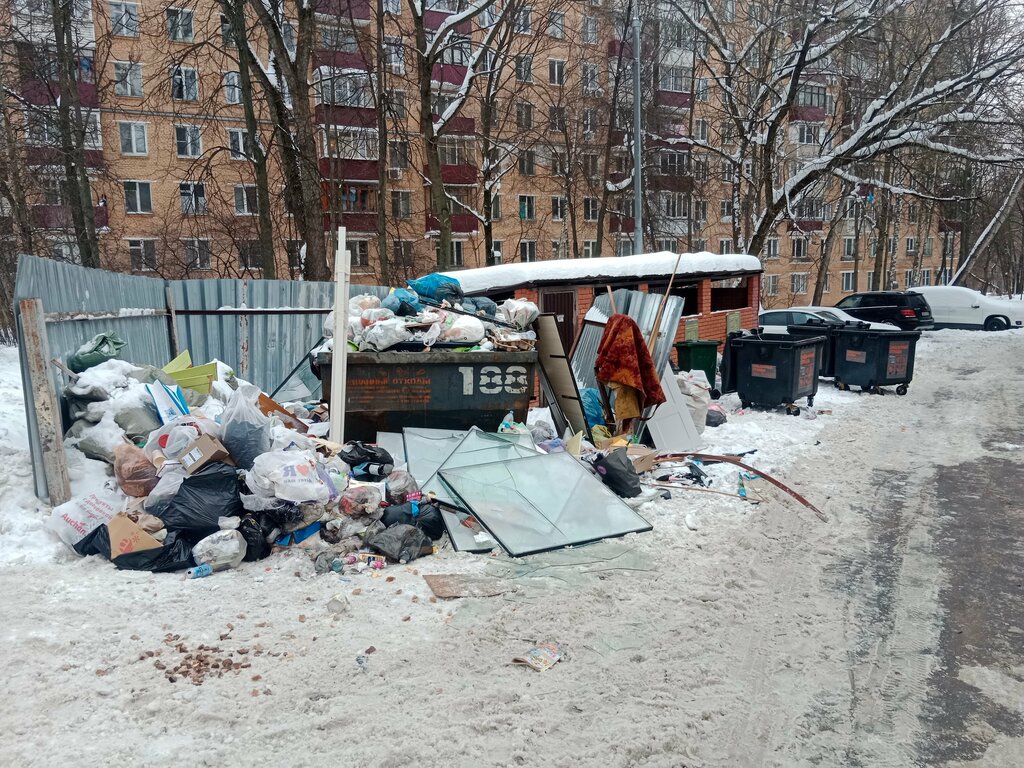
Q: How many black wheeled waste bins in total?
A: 3